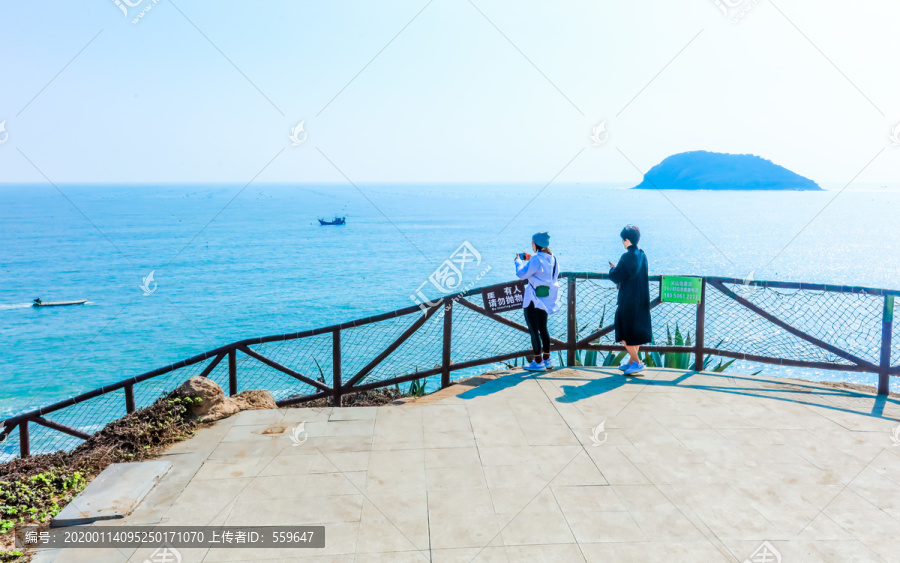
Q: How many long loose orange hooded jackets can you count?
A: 0